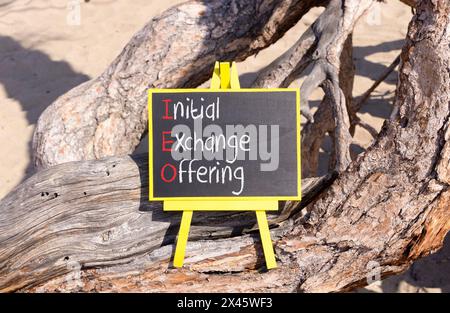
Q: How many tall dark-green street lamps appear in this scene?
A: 0